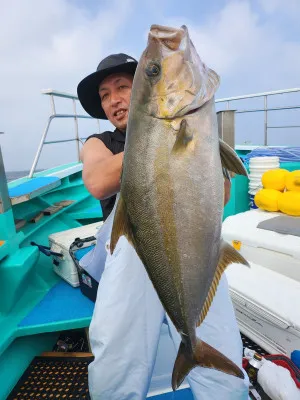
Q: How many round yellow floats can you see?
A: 4